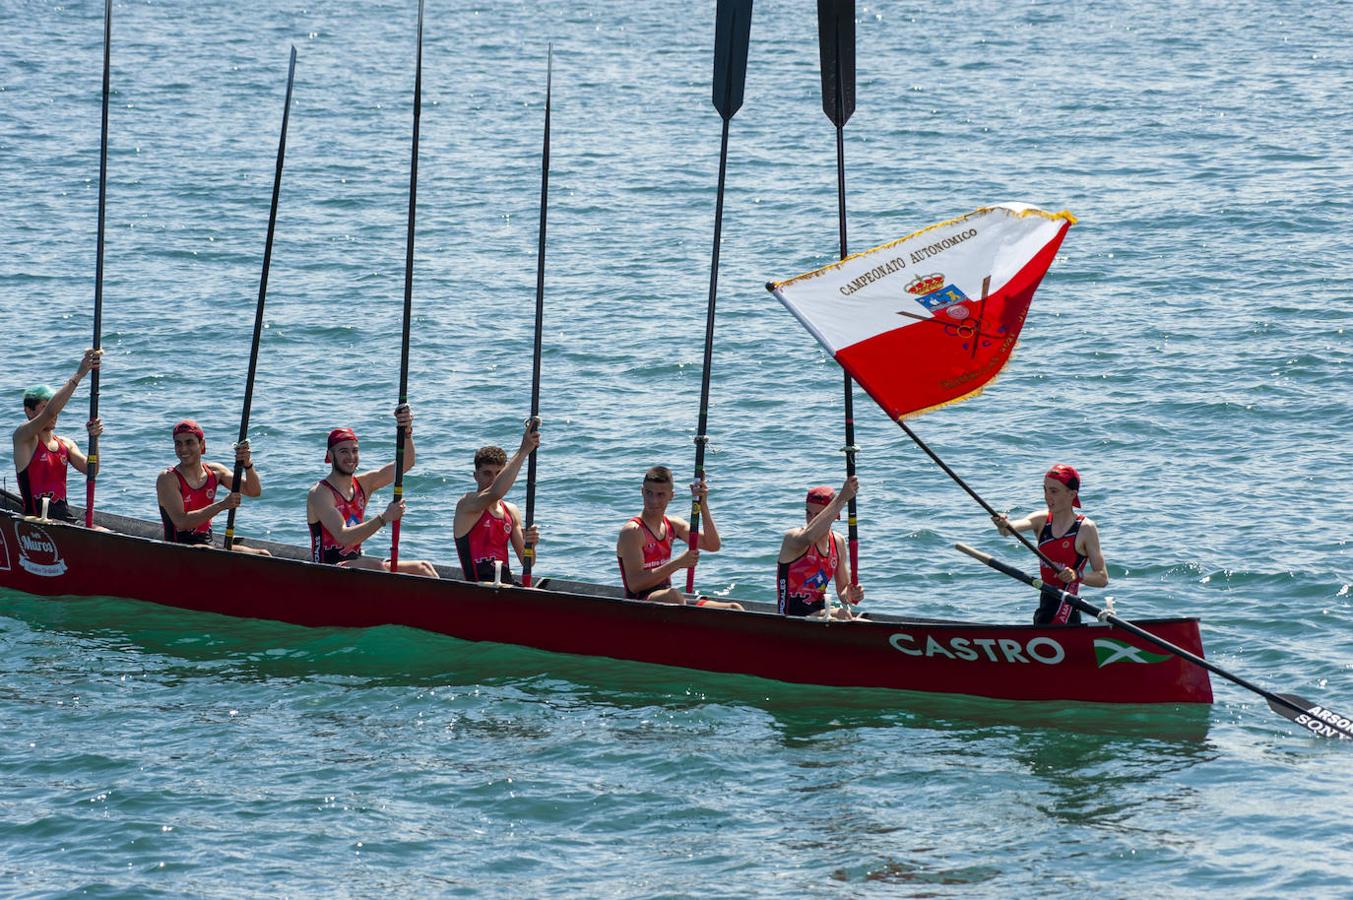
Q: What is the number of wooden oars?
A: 7